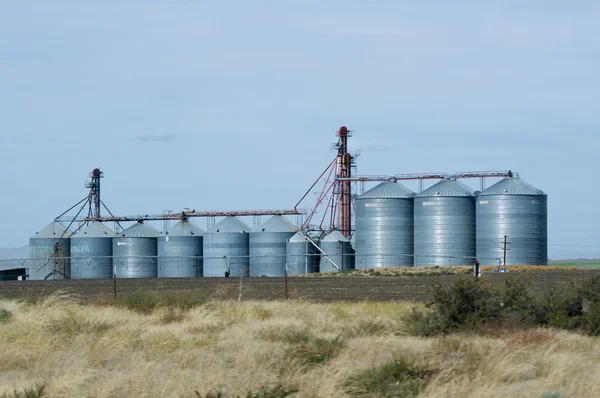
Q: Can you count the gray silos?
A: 11